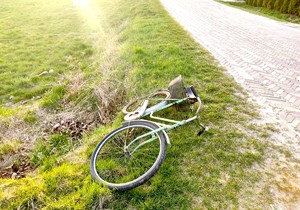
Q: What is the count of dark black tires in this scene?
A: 1